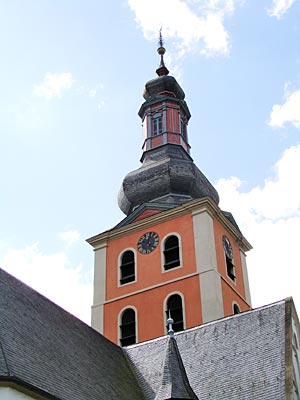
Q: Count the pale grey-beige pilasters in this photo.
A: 3